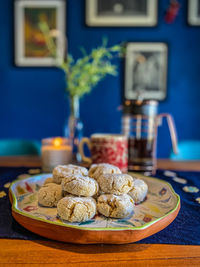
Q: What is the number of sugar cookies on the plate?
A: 9